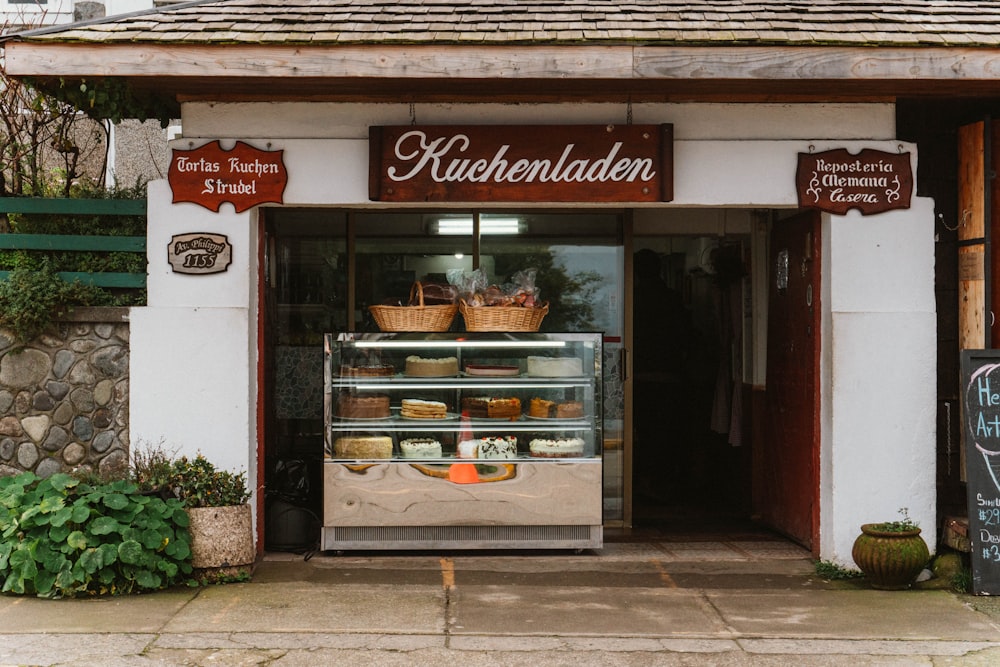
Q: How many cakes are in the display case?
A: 12